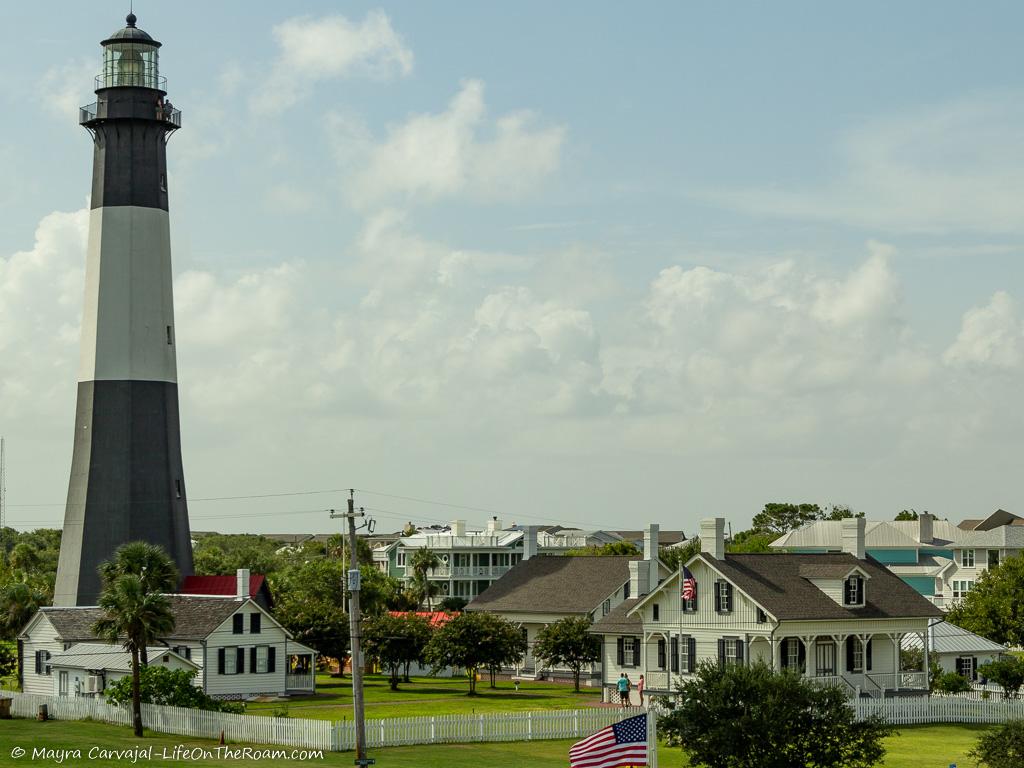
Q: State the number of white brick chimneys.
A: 6